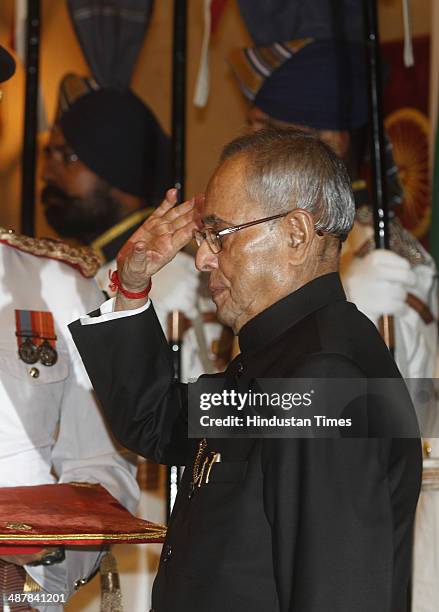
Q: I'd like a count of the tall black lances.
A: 3